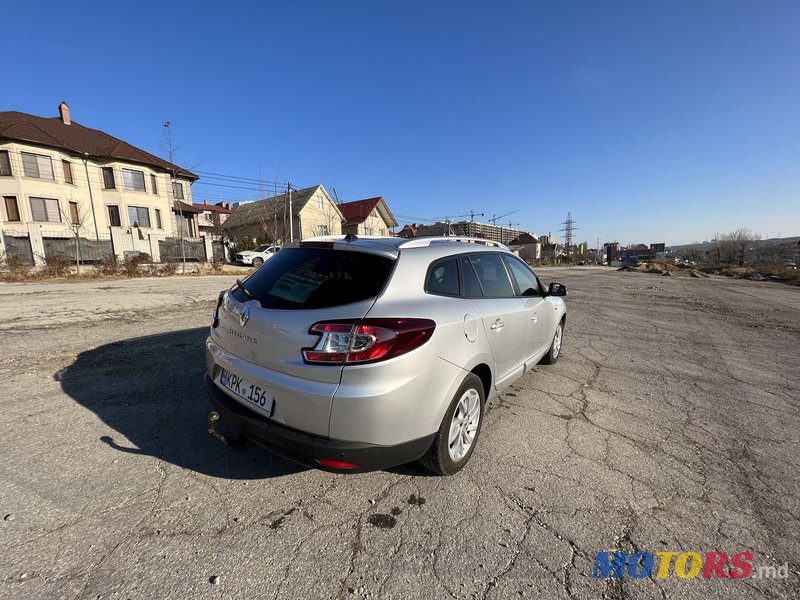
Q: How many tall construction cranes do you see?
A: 3